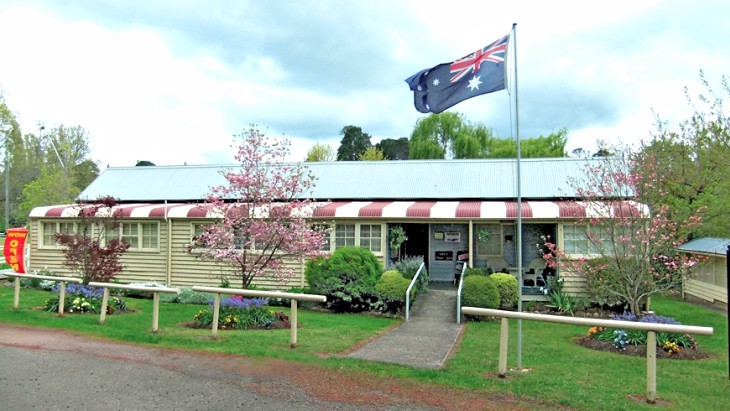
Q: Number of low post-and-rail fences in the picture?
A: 4